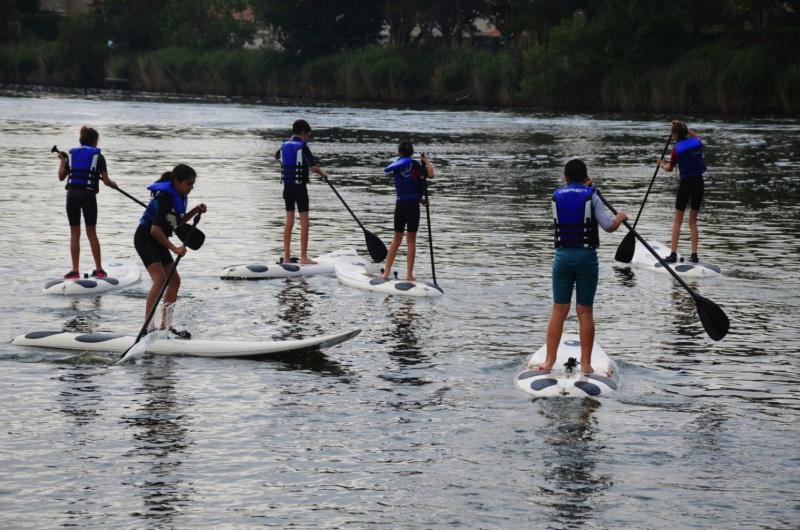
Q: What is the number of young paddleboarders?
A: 6